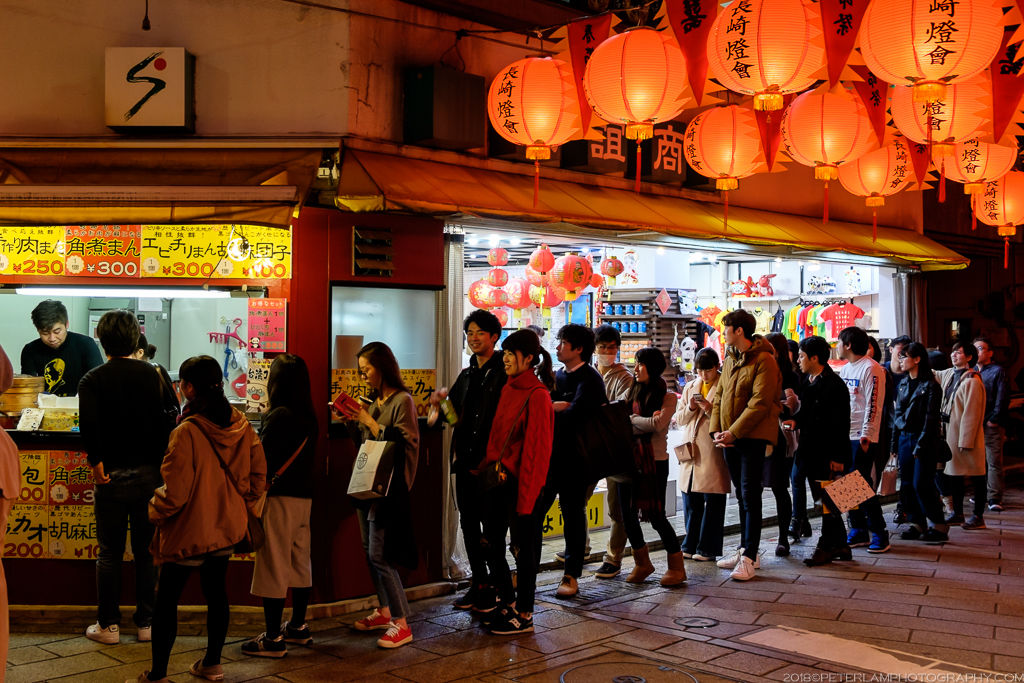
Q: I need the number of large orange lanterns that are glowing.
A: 10